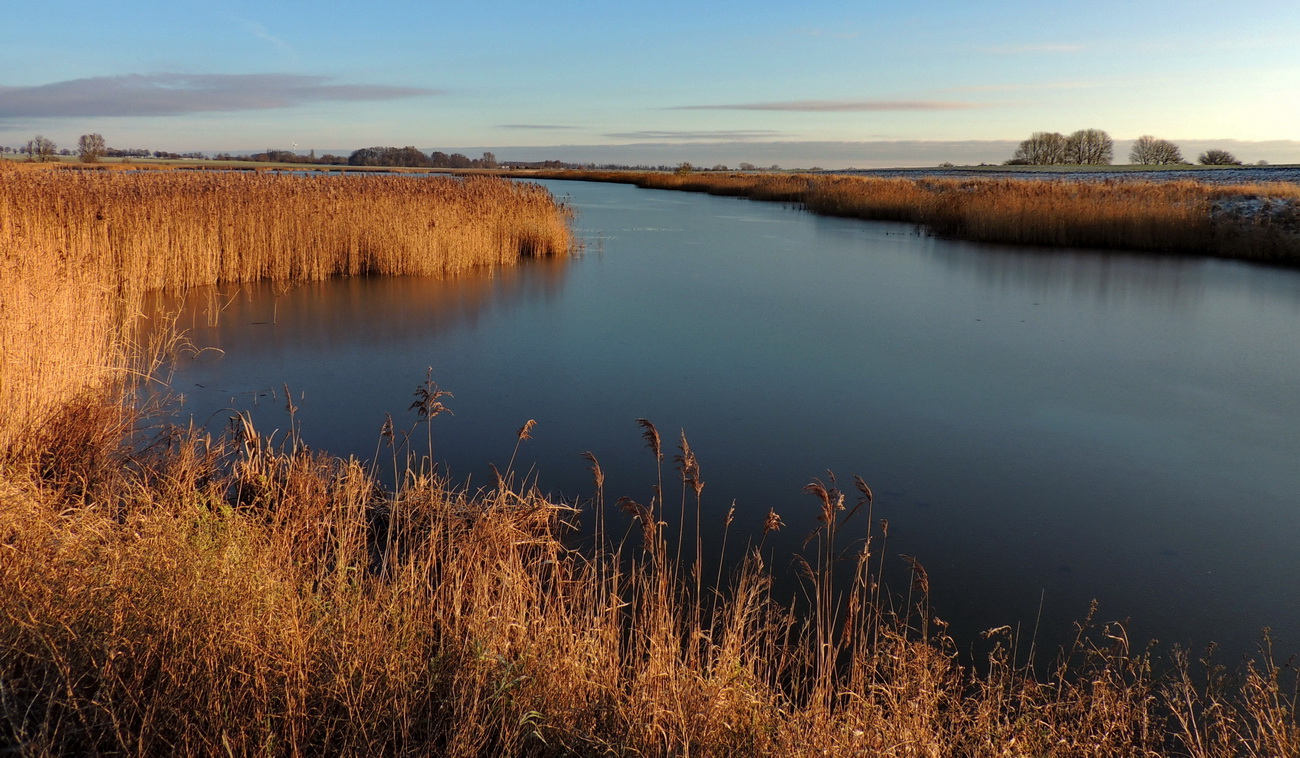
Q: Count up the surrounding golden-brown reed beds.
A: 3